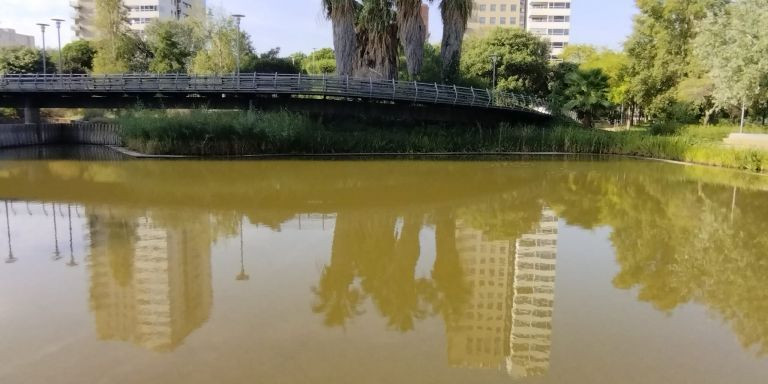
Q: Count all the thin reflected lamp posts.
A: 4